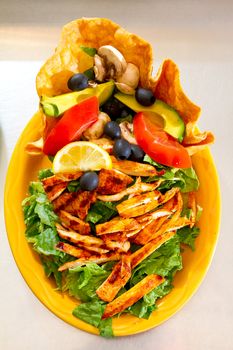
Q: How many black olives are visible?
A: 6